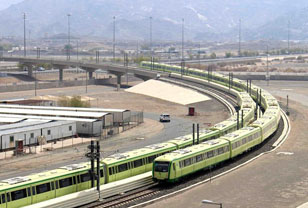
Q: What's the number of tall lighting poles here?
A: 7